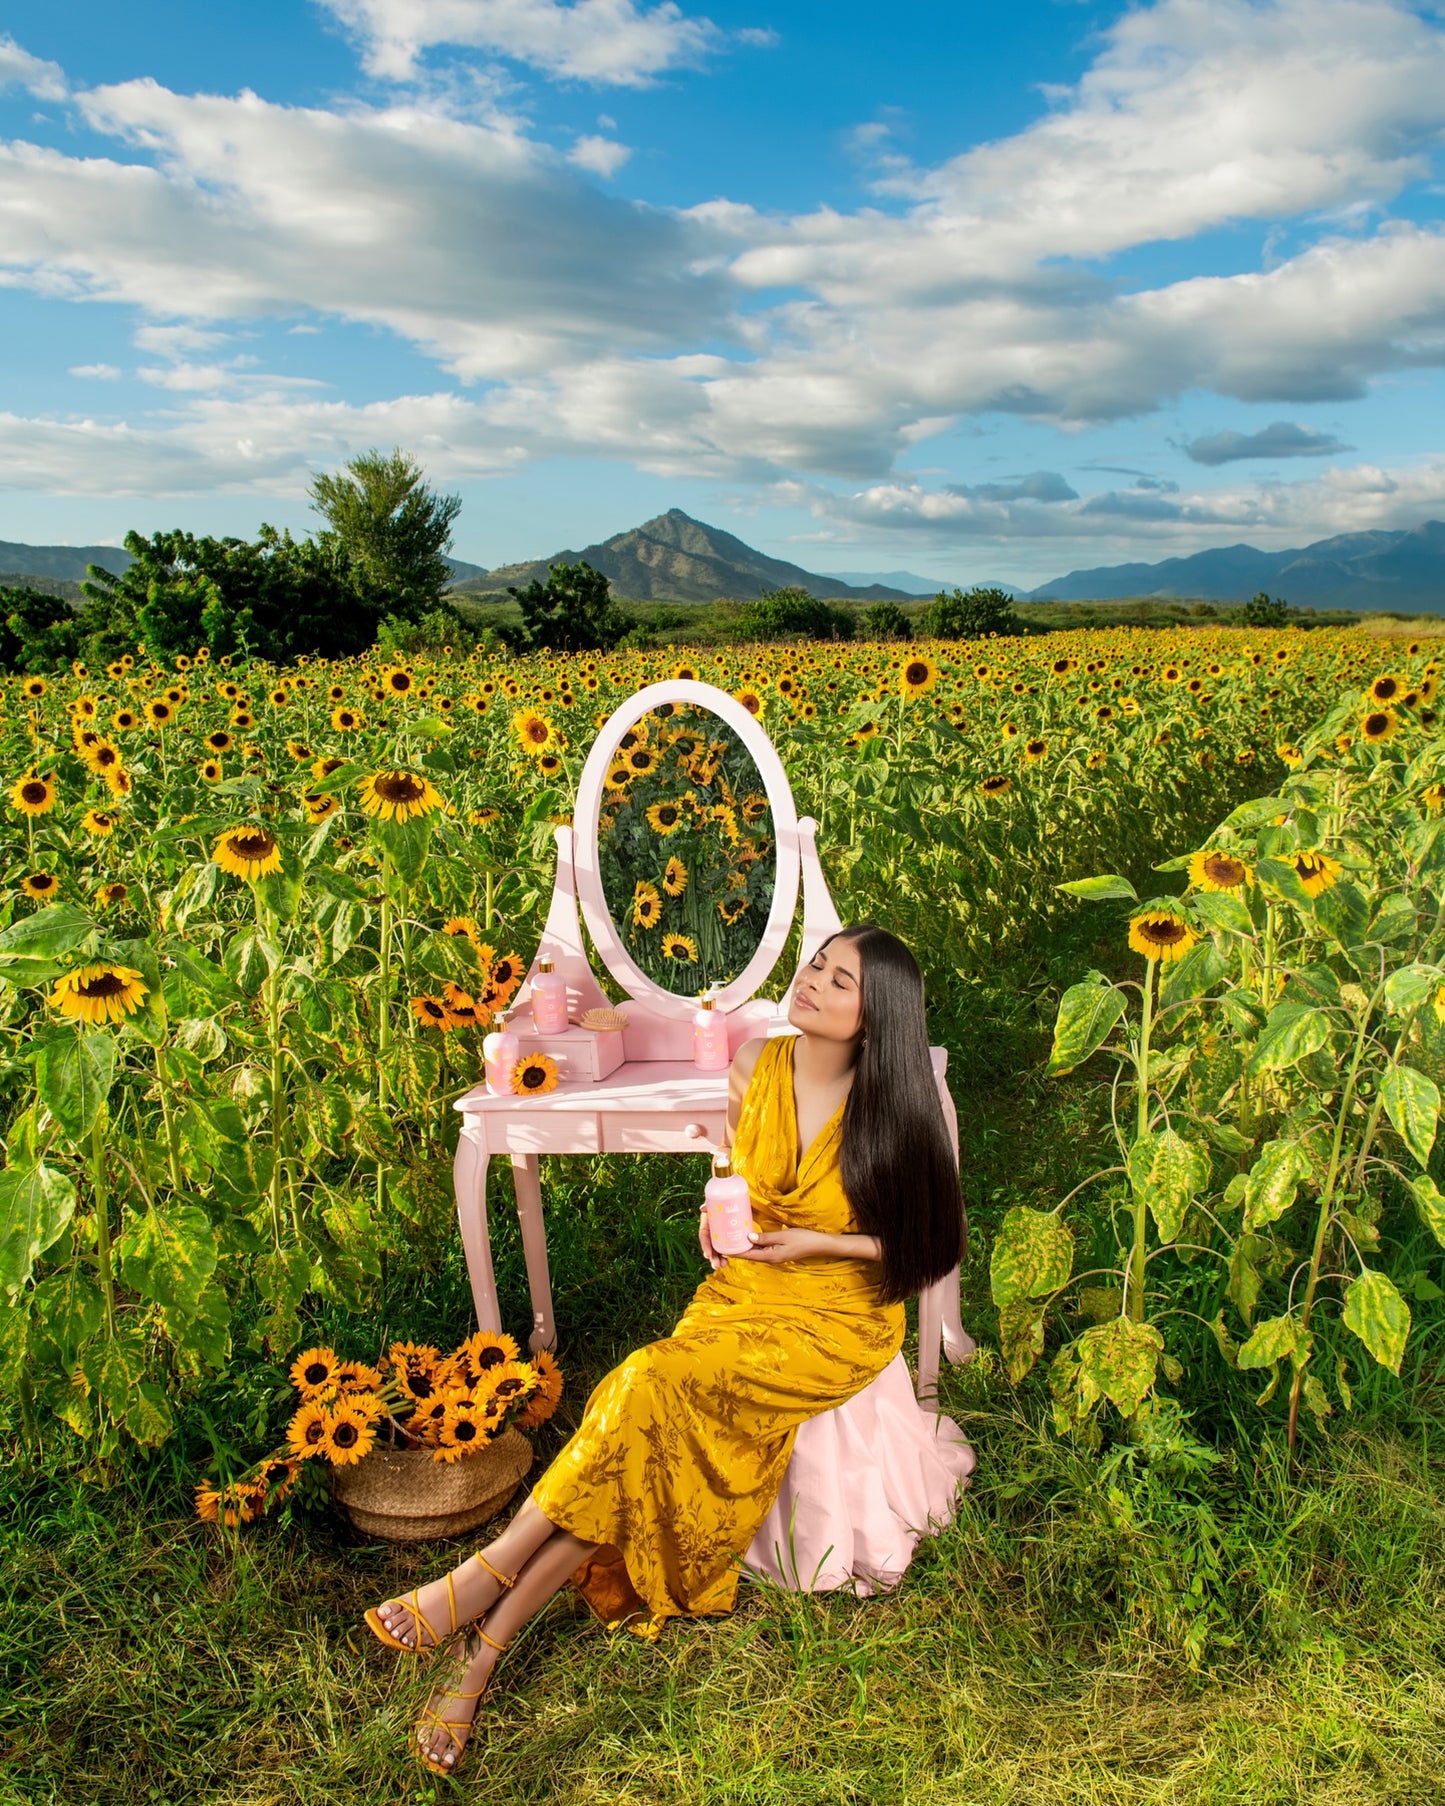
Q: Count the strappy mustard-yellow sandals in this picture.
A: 2